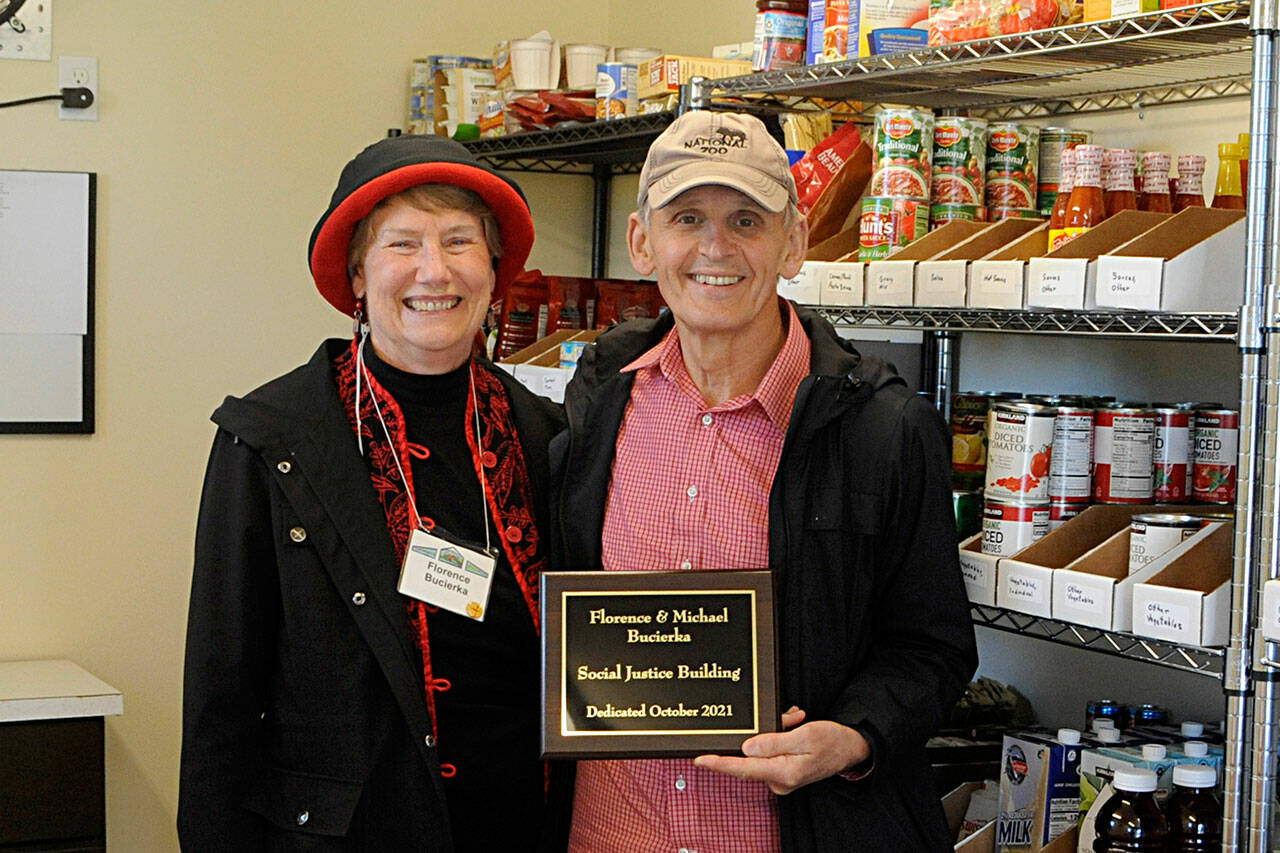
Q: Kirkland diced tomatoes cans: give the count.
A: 8